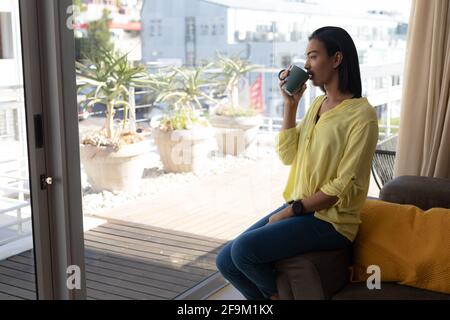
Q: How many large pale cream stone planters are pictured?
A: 3